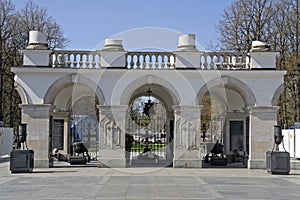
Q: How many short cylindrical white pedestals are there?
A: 4